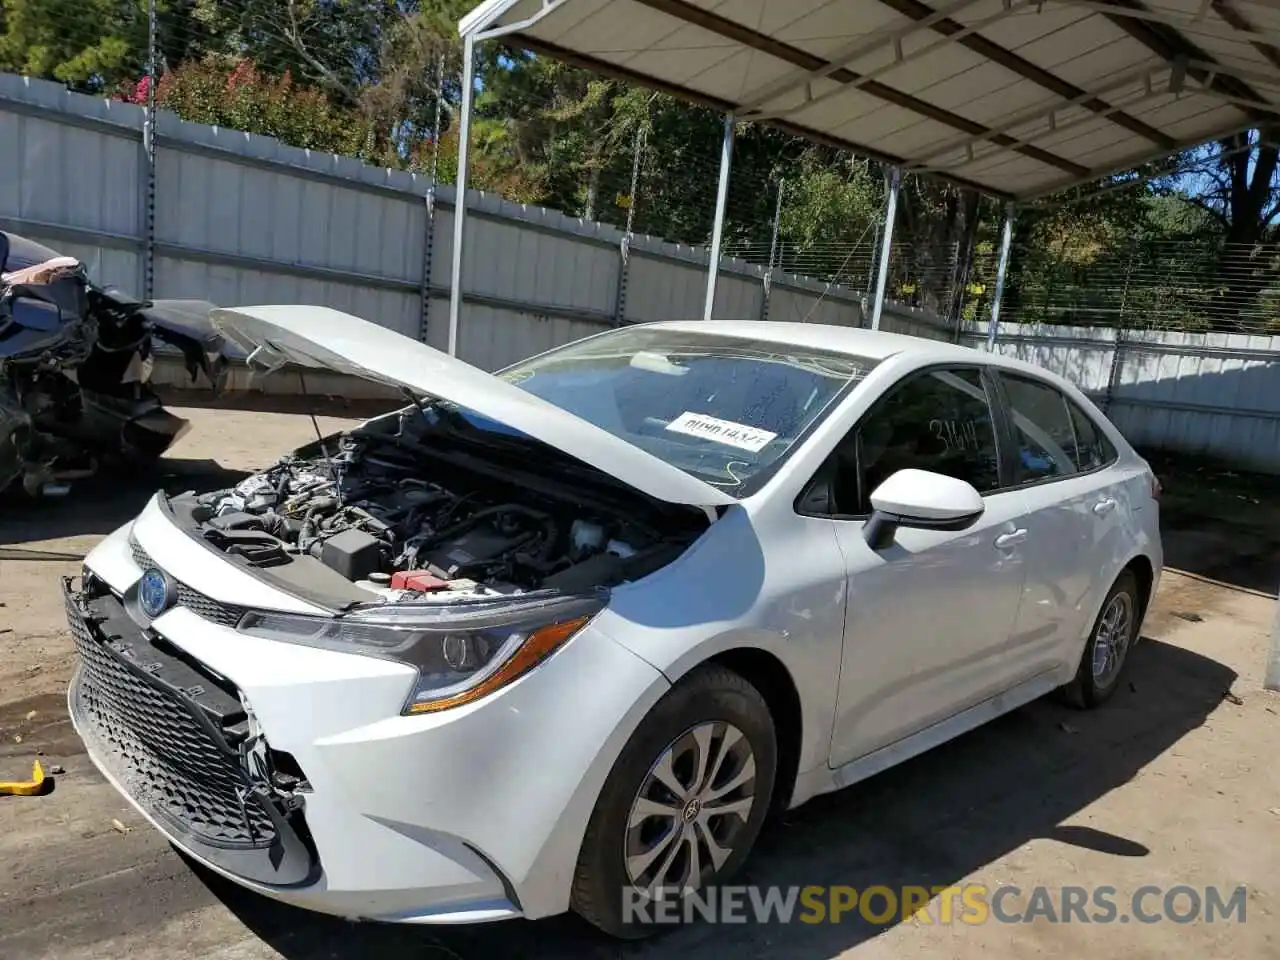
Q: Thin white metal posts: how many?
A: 4